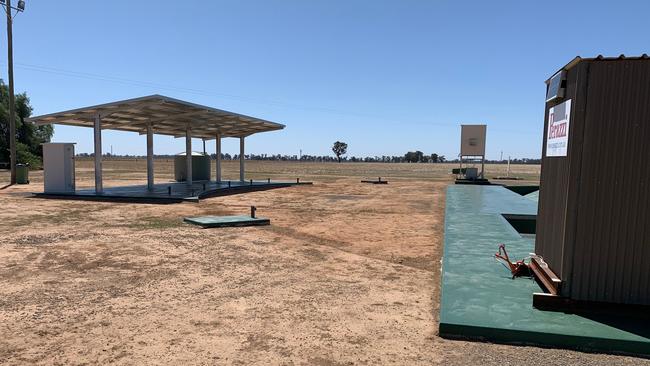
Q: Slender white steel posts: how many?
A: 5